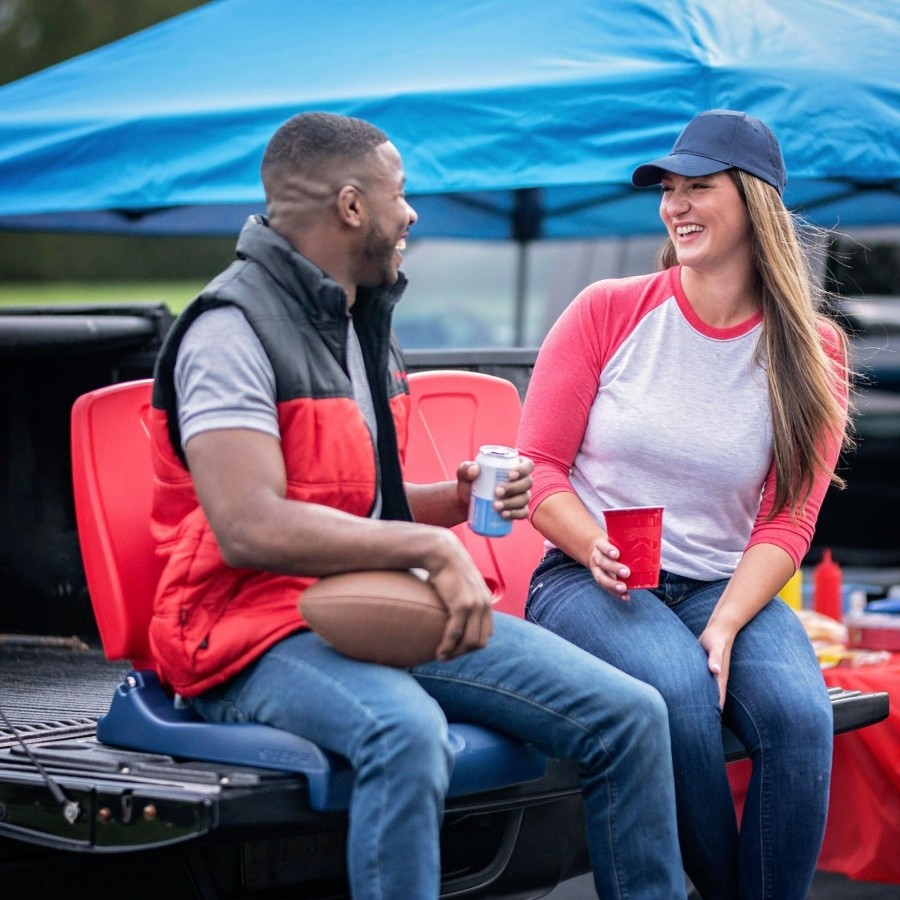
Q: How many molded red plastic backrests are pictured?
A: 2